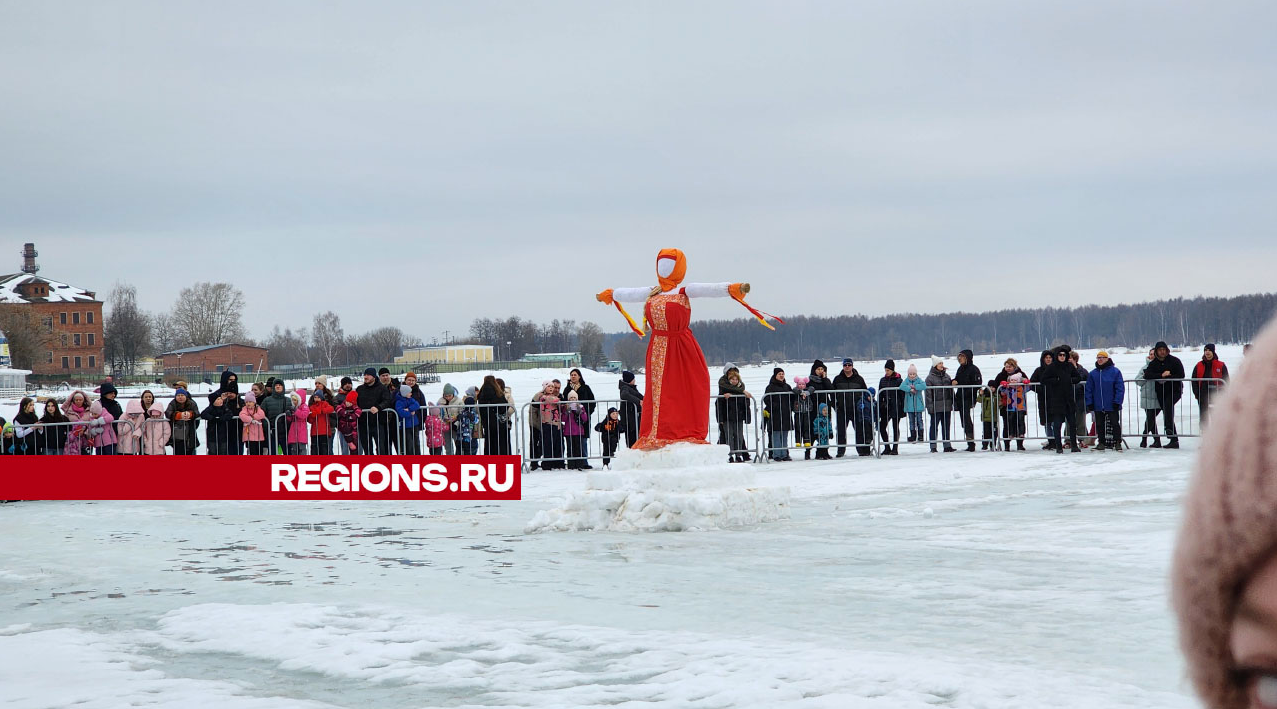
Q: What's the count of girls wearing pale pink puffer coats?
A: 2